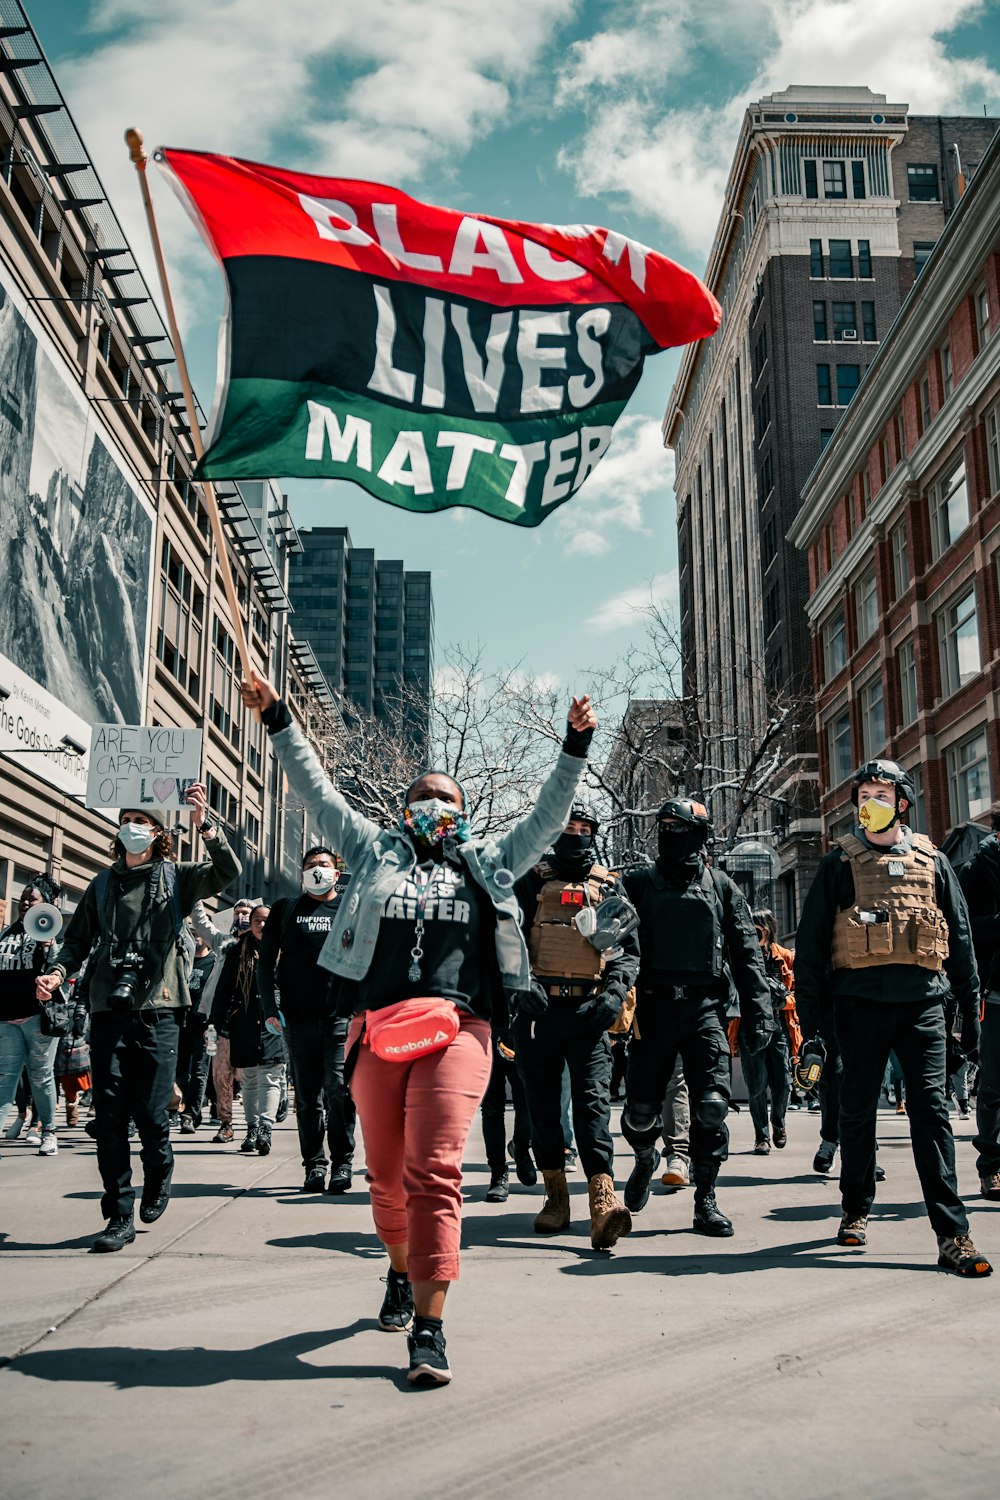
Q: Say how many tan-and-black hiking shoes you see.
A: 2